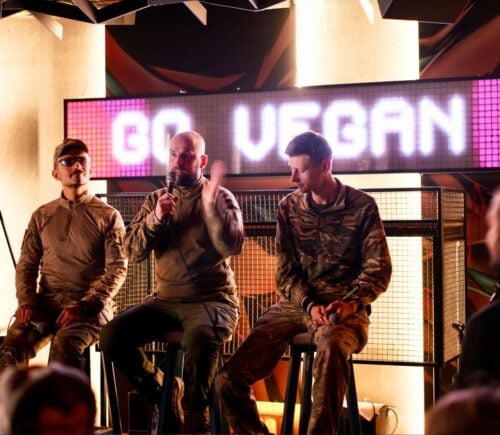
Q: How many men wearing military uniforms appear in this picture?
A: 3